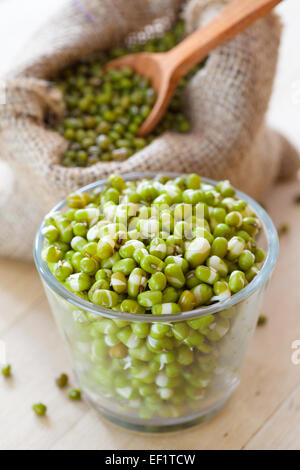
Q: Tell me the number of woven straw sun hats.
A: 0